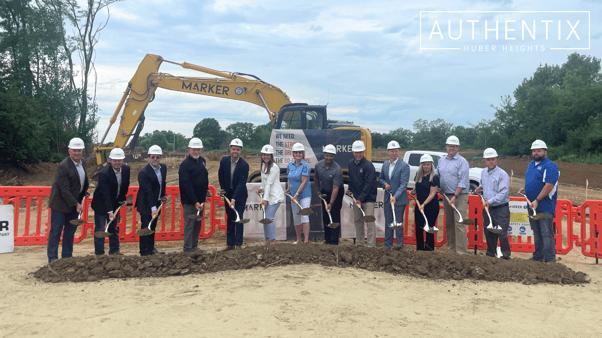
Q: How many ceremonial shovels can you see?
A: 14